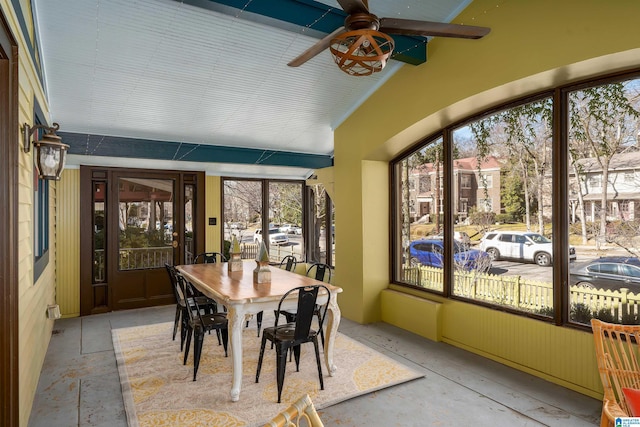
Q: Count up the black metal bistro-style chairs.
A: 6